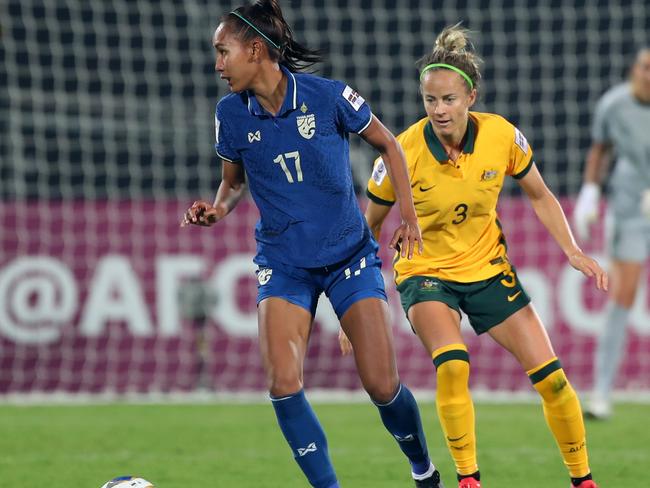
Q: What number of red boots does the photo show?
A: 2